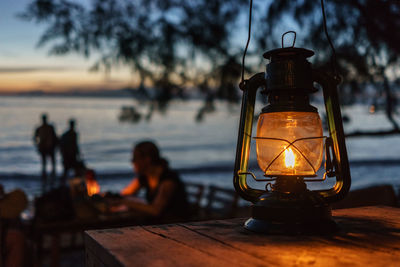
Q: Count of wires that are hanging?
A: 2